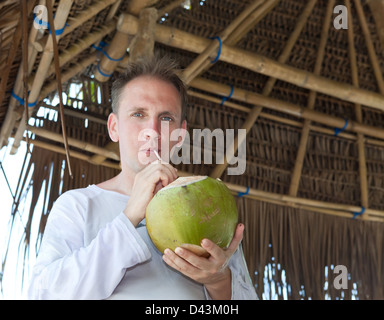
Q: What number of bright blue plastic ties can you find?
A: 9